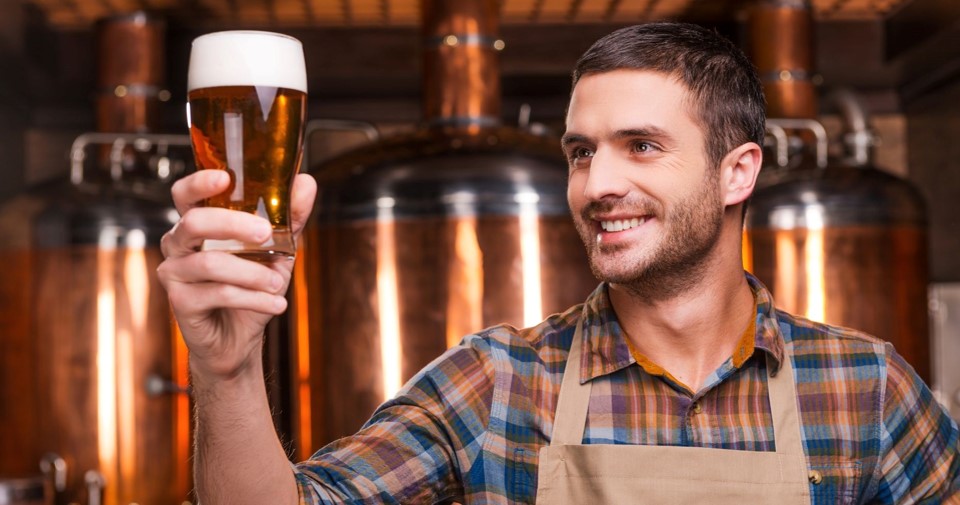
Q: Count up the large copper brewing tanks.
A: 3